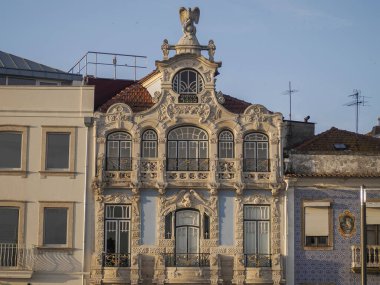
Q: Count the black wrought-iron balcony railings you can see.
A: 6